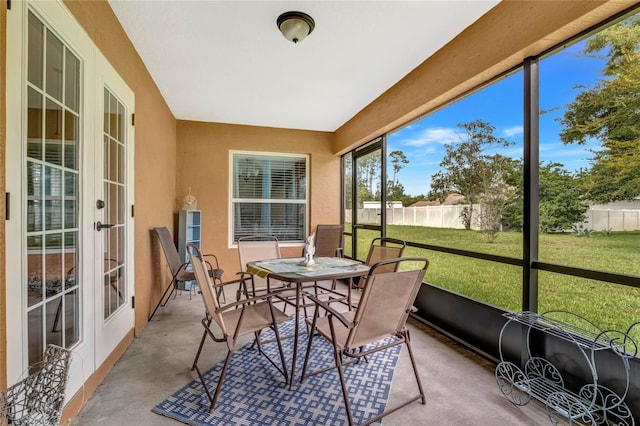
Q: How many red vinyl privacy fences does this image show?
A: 0